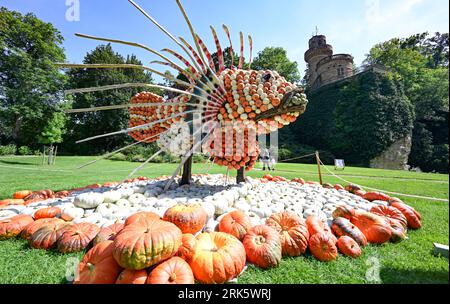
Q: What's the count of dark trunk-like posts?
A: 2